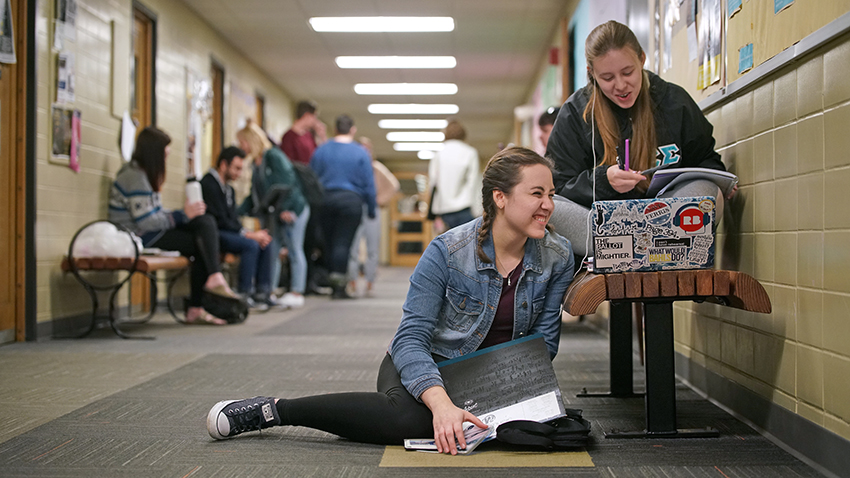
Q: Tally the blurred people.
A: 8